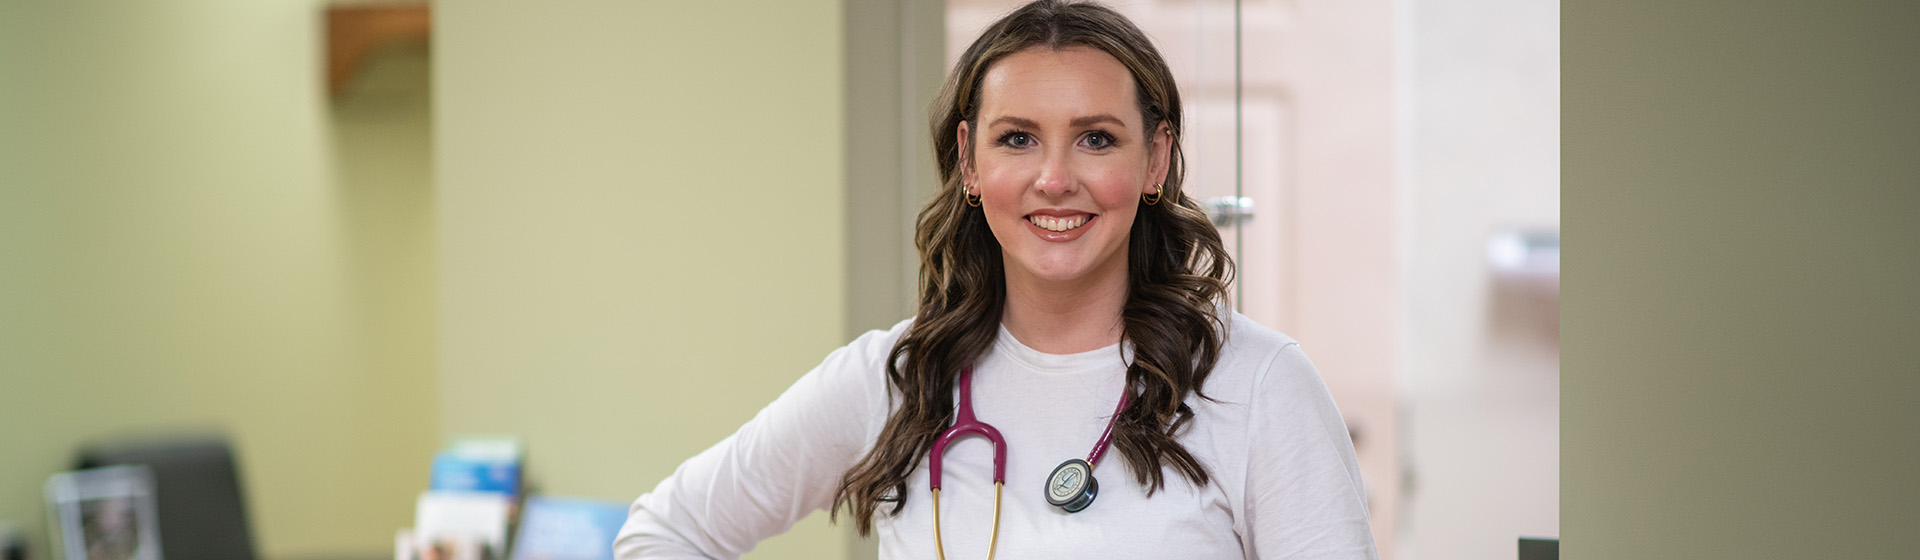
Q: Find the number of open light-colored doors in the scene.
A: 1